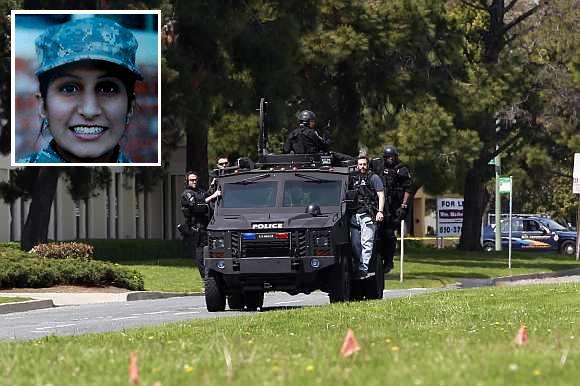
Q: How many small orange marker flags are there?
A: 3